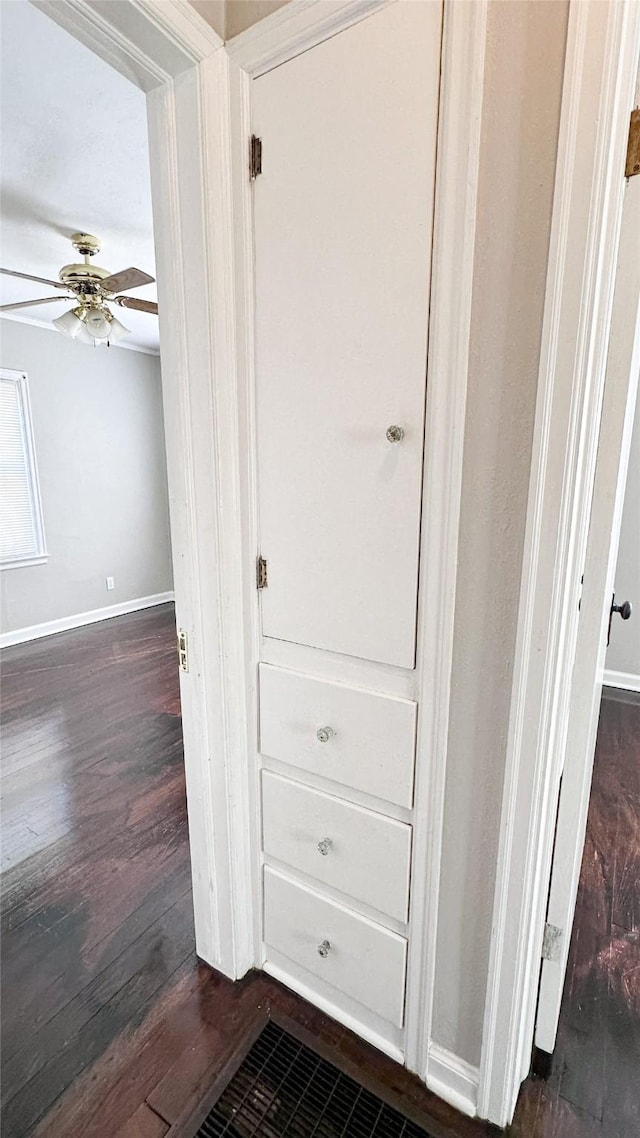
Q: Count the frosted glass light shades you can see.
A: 4